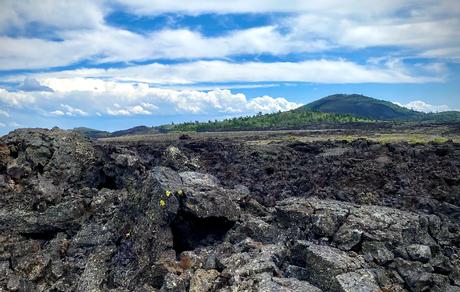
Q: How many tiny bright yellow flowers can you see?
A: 3